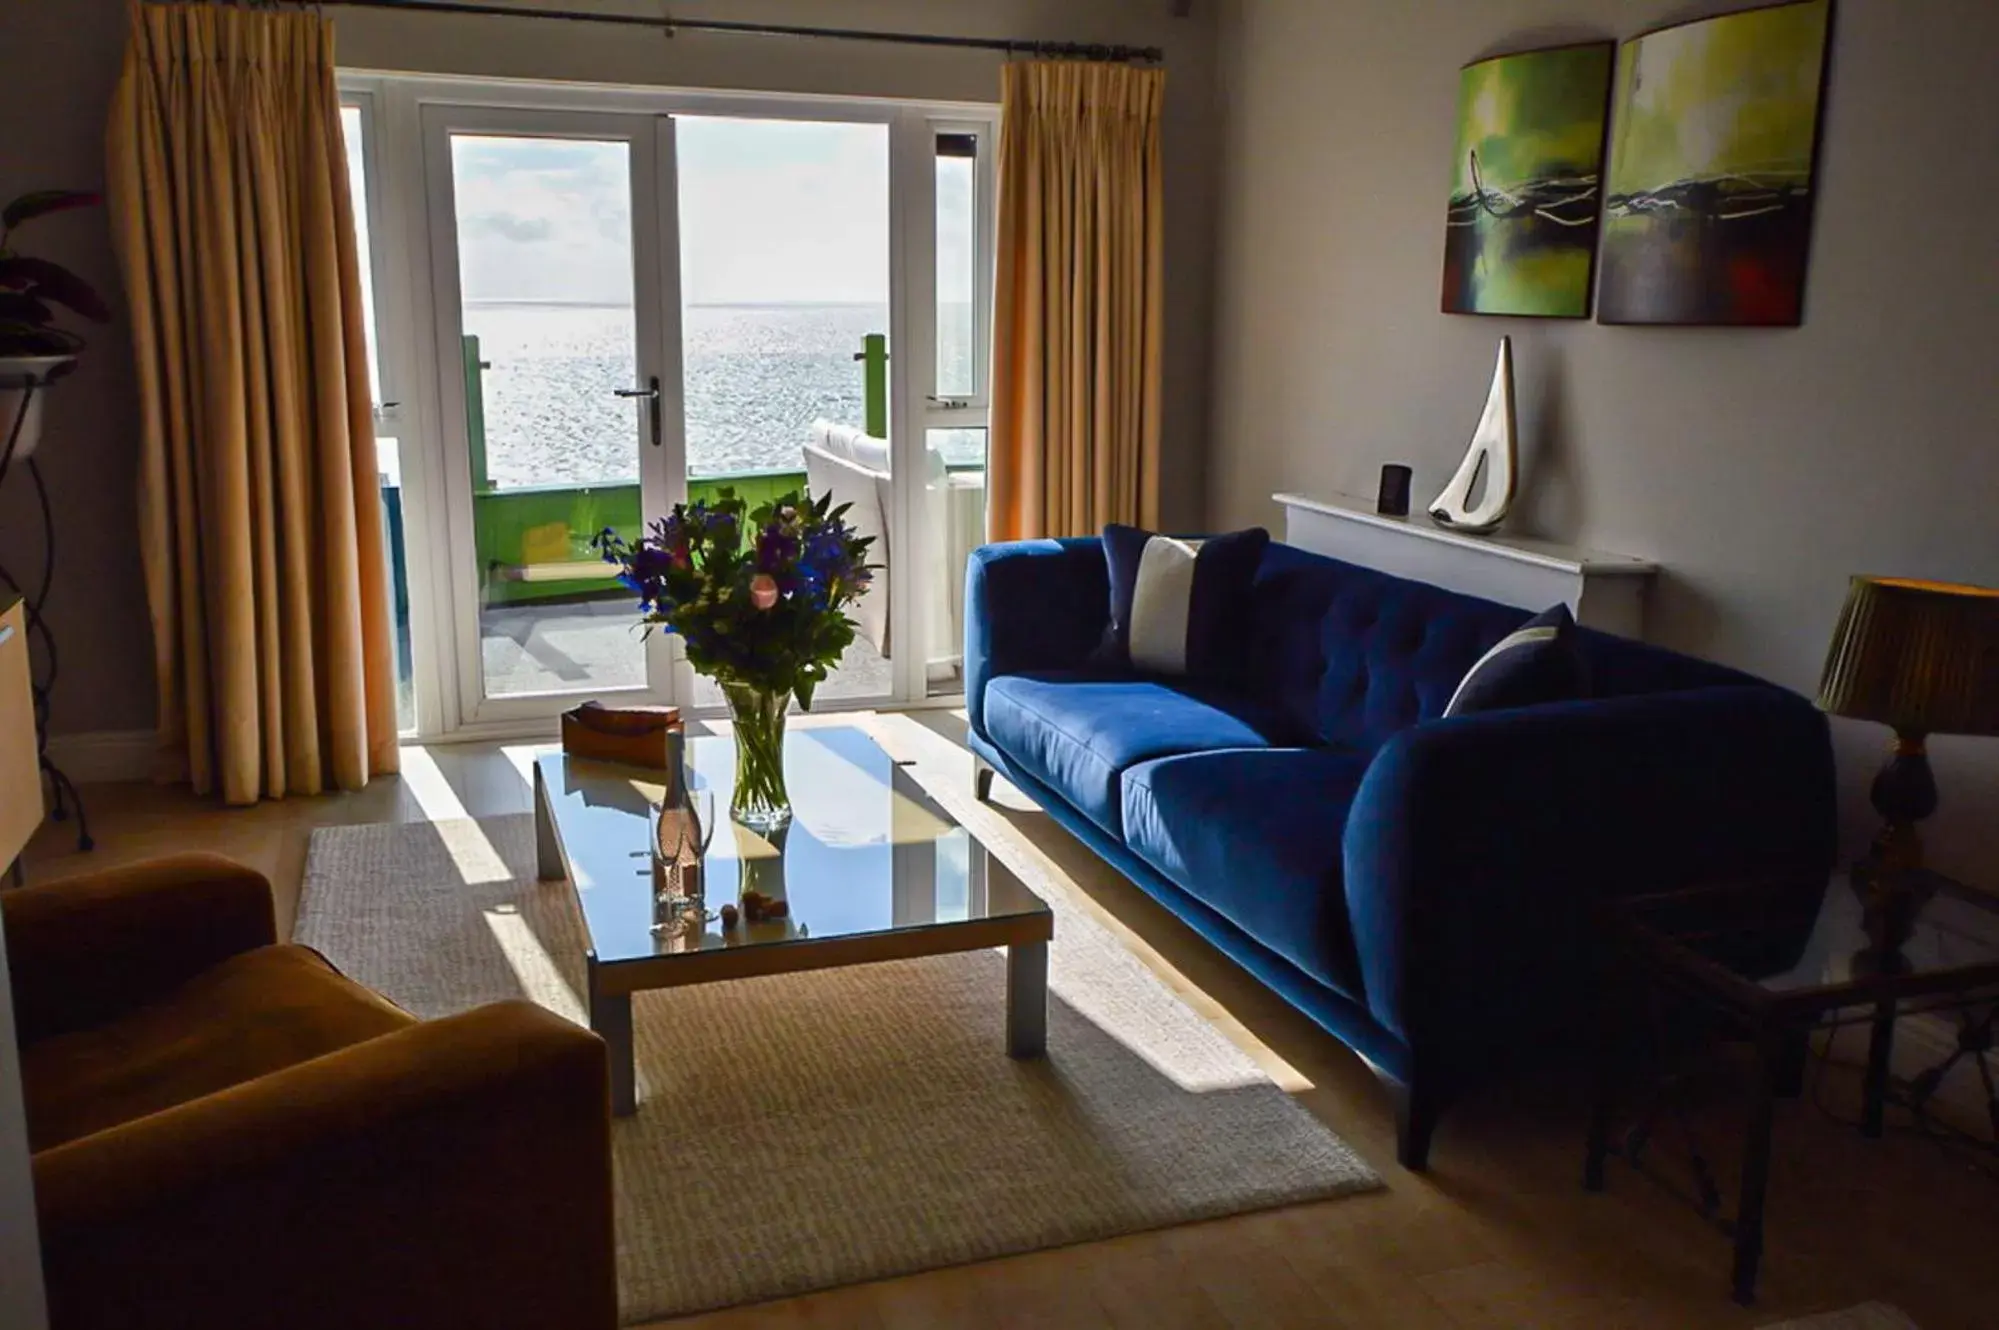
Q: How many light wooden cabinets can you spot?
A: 1